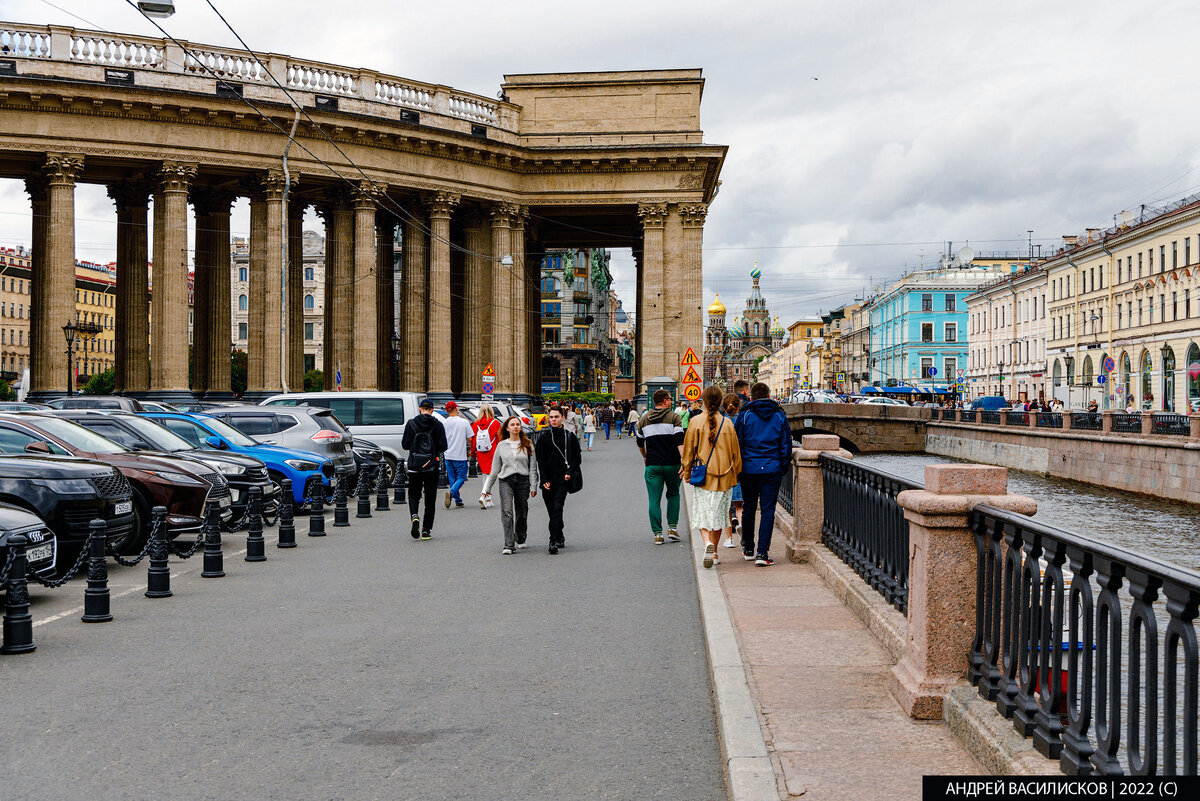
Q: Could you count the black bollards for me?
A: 13